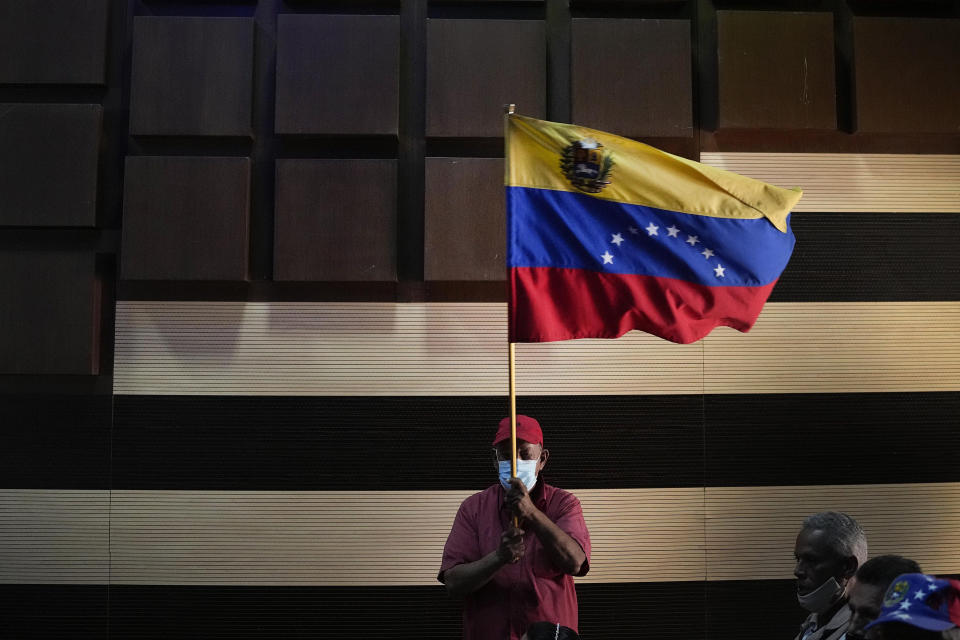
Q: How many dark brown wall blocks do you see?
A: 12